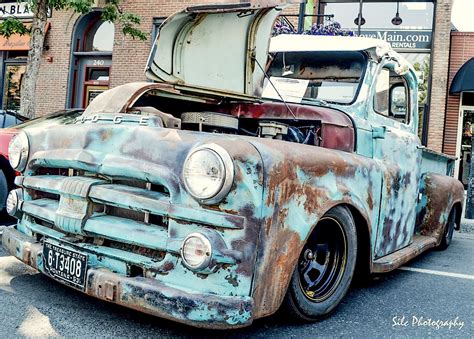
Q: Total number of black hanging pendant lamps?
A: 2